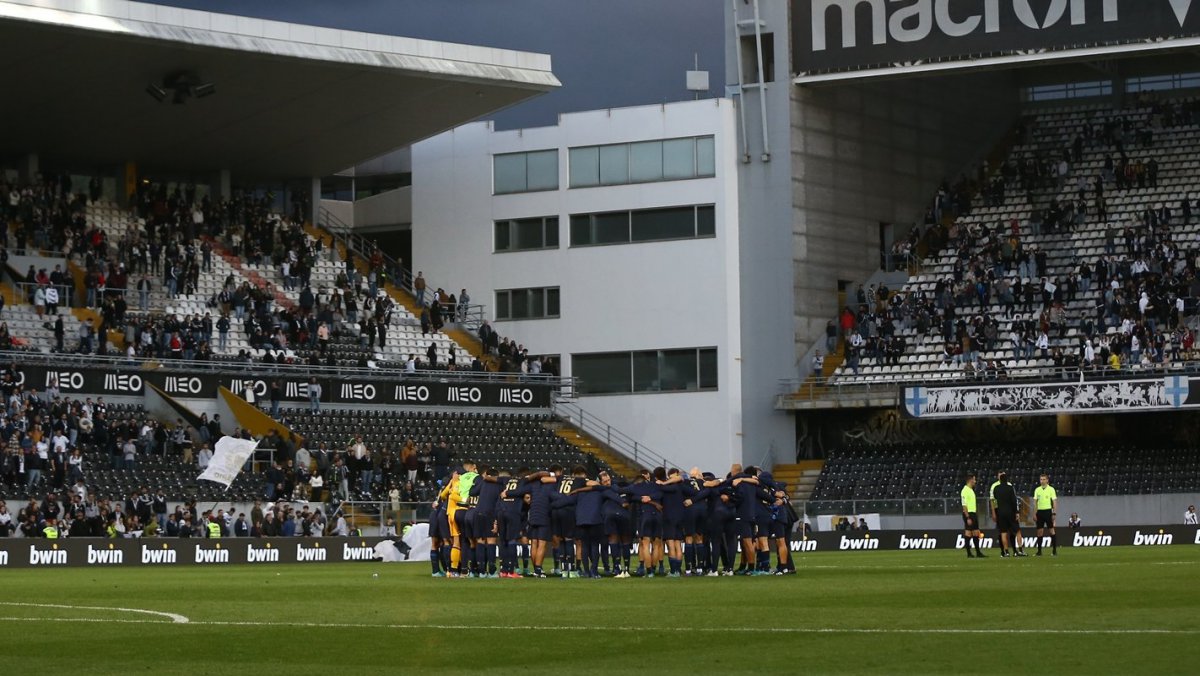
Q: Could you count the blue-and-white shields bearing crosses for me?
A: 2